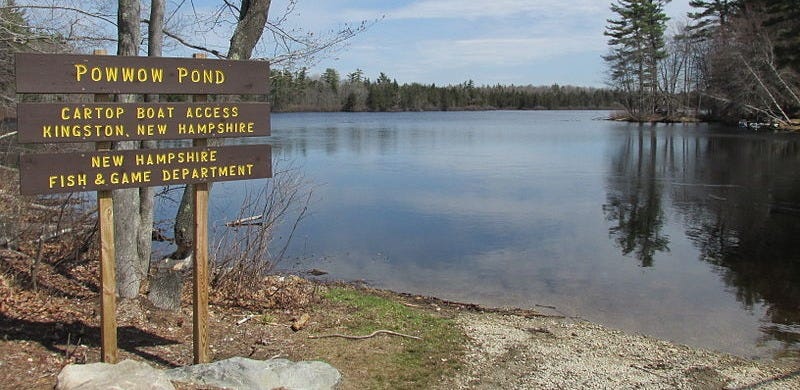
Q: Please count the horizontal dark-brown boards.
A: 3